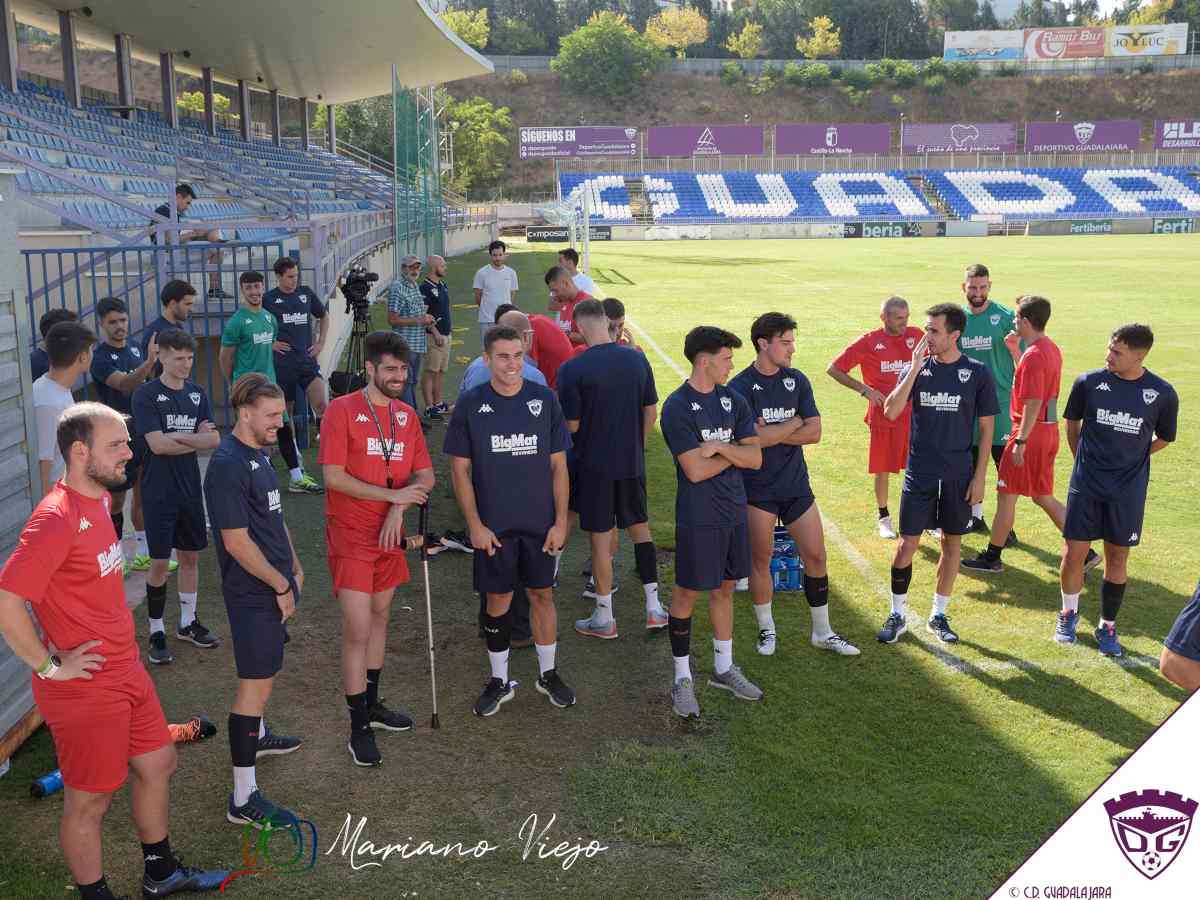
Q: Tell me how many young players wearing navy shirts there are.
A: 12